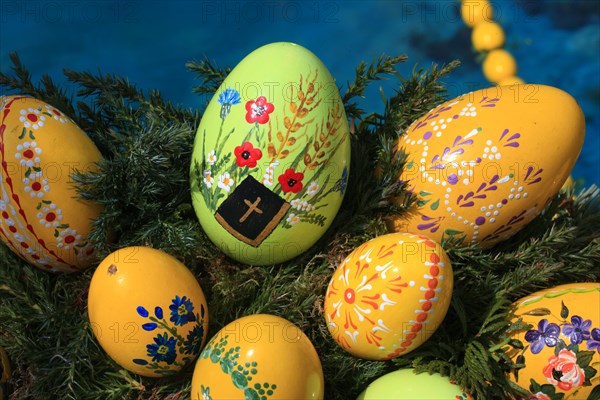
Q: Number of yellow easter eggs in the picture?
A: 6